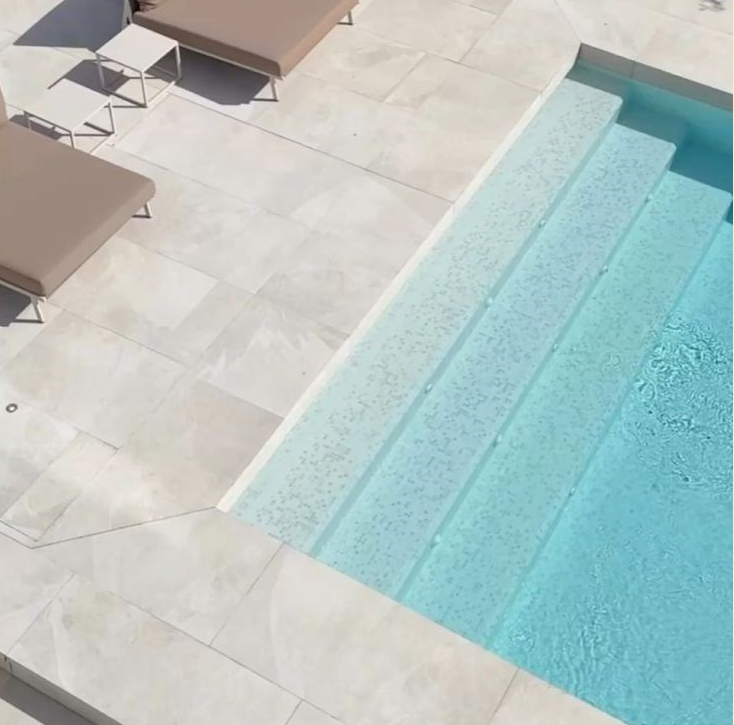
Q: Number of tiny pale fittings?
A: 9